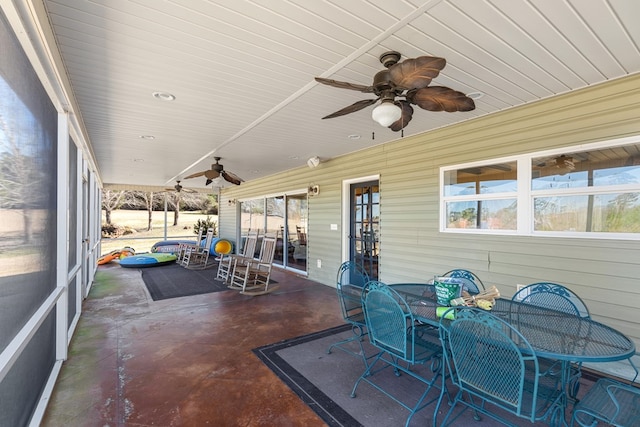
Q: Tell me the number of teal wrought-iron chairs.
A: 6